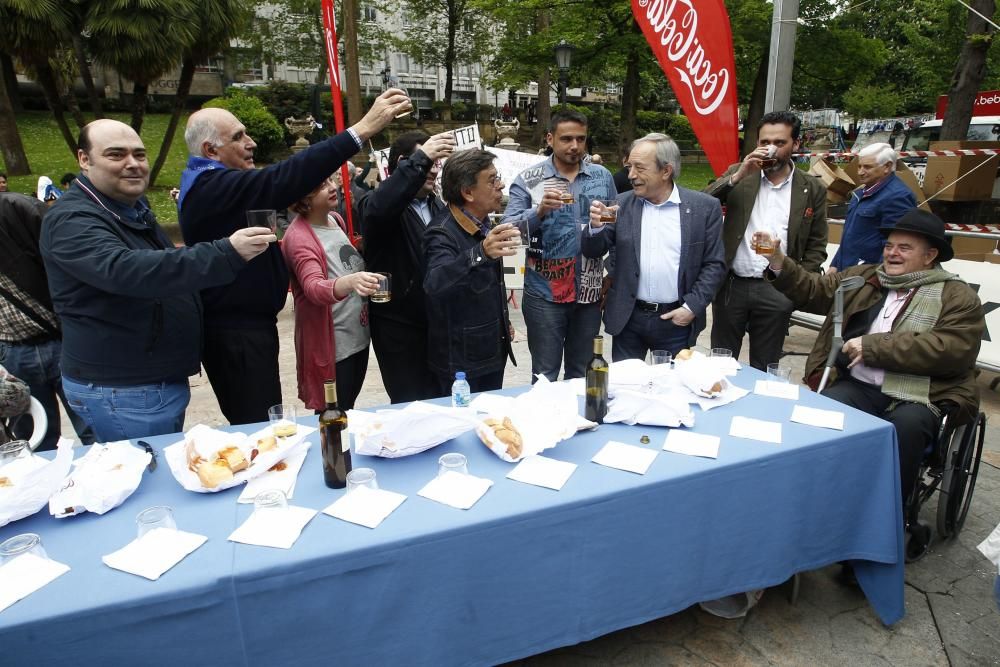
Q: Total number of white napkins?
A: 11